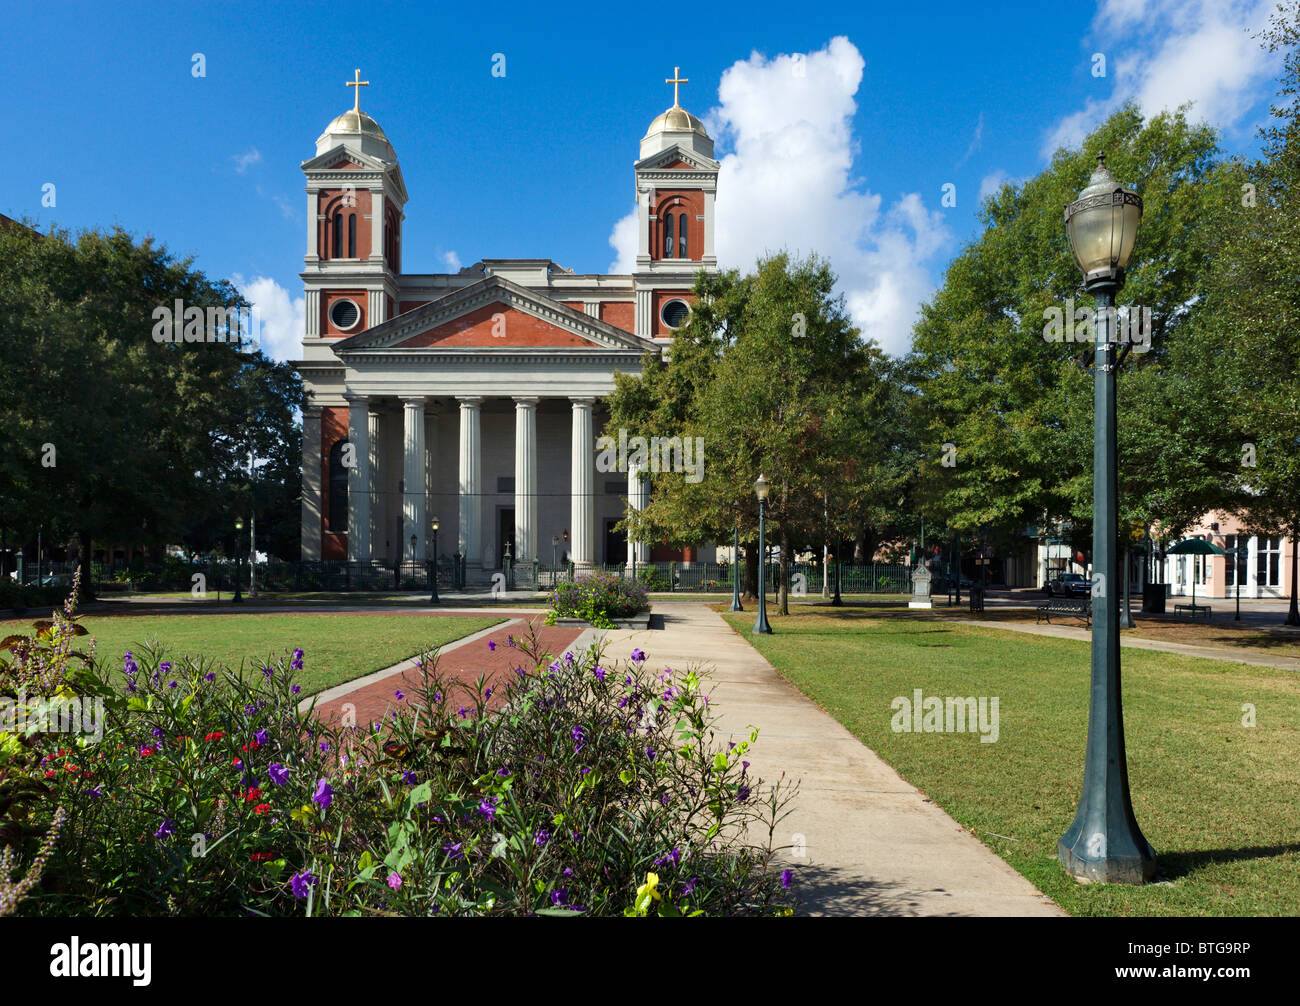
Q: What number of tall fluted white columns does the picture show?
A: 6